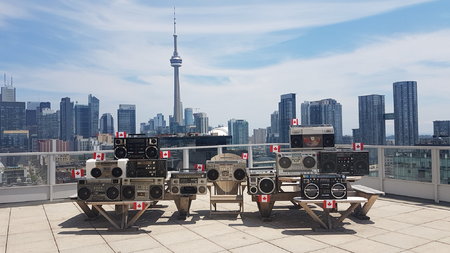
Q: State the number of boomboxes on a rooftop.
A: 12